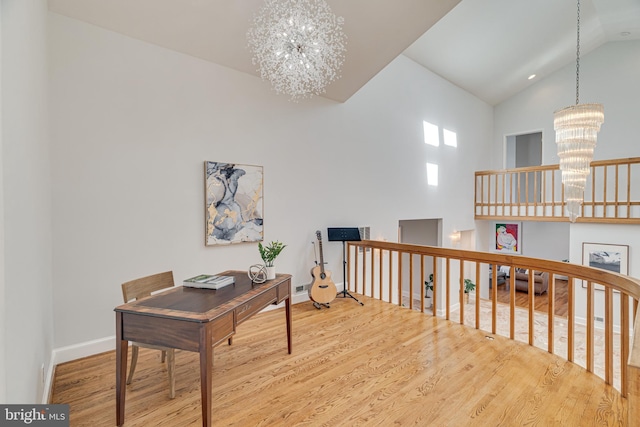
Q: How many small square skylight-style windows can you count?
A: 3